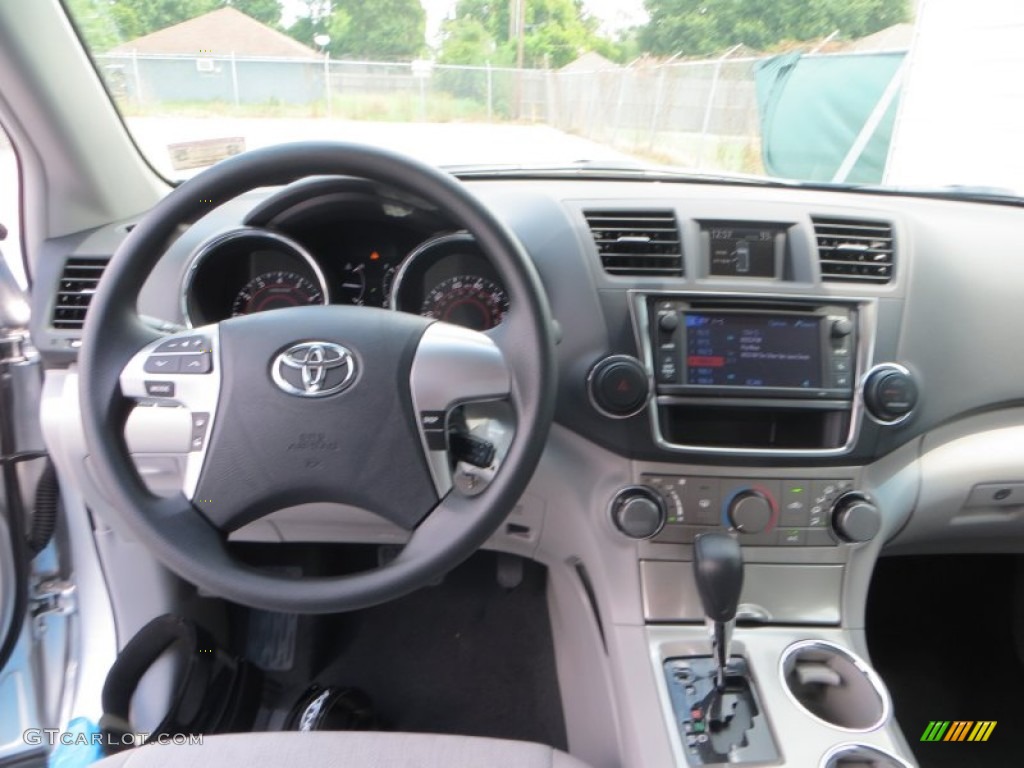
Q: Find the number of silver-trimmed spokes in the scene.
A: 2